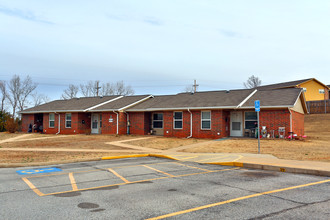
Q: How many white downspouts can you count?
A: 5